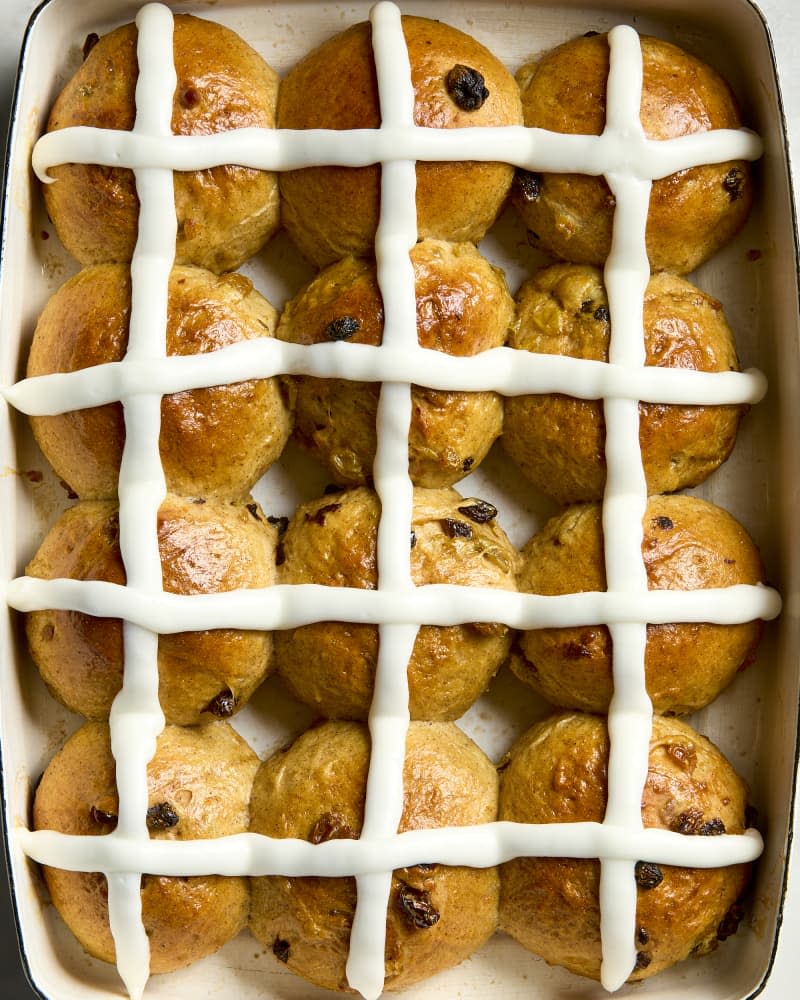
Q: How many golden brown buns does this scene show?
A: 12